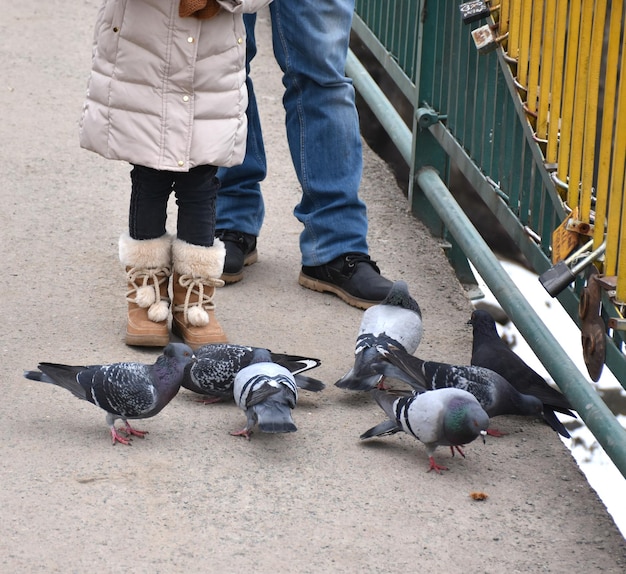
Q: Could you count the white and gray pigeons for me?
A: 3